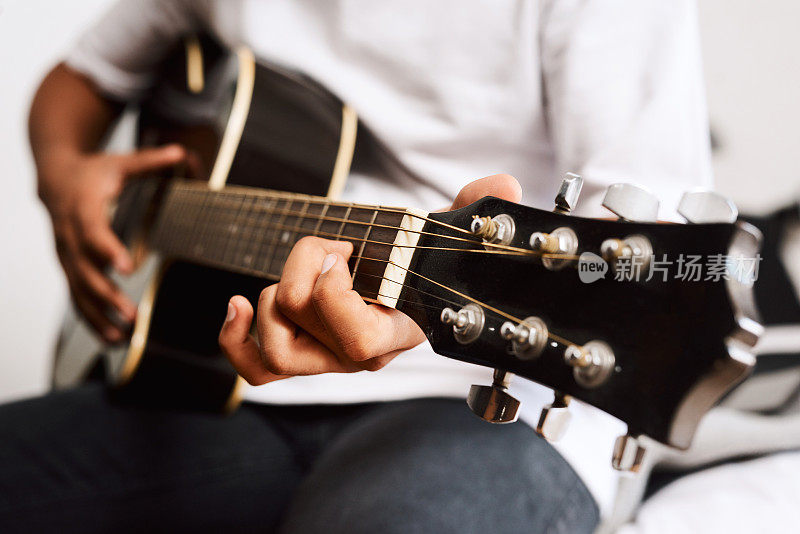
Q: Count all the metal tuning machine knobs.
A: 6